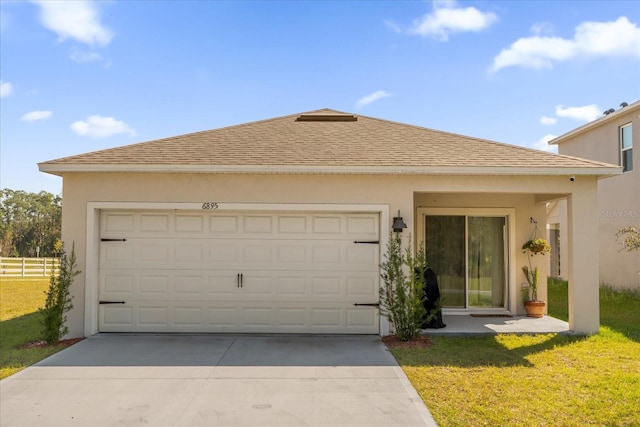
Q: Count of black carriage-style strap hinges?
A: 4